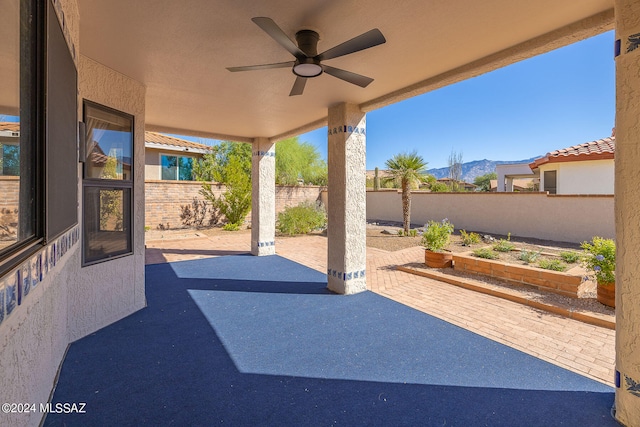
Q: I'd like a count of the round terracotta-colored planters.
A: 2